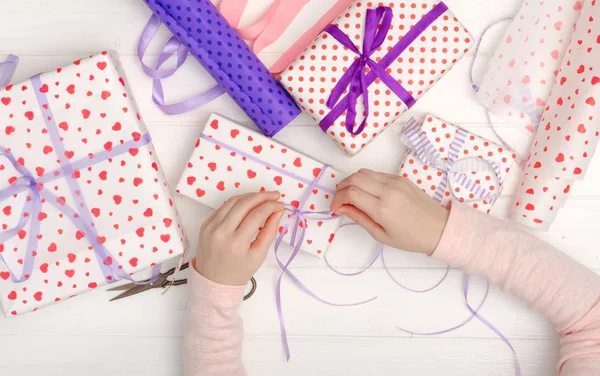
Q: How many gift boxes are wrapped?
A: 4